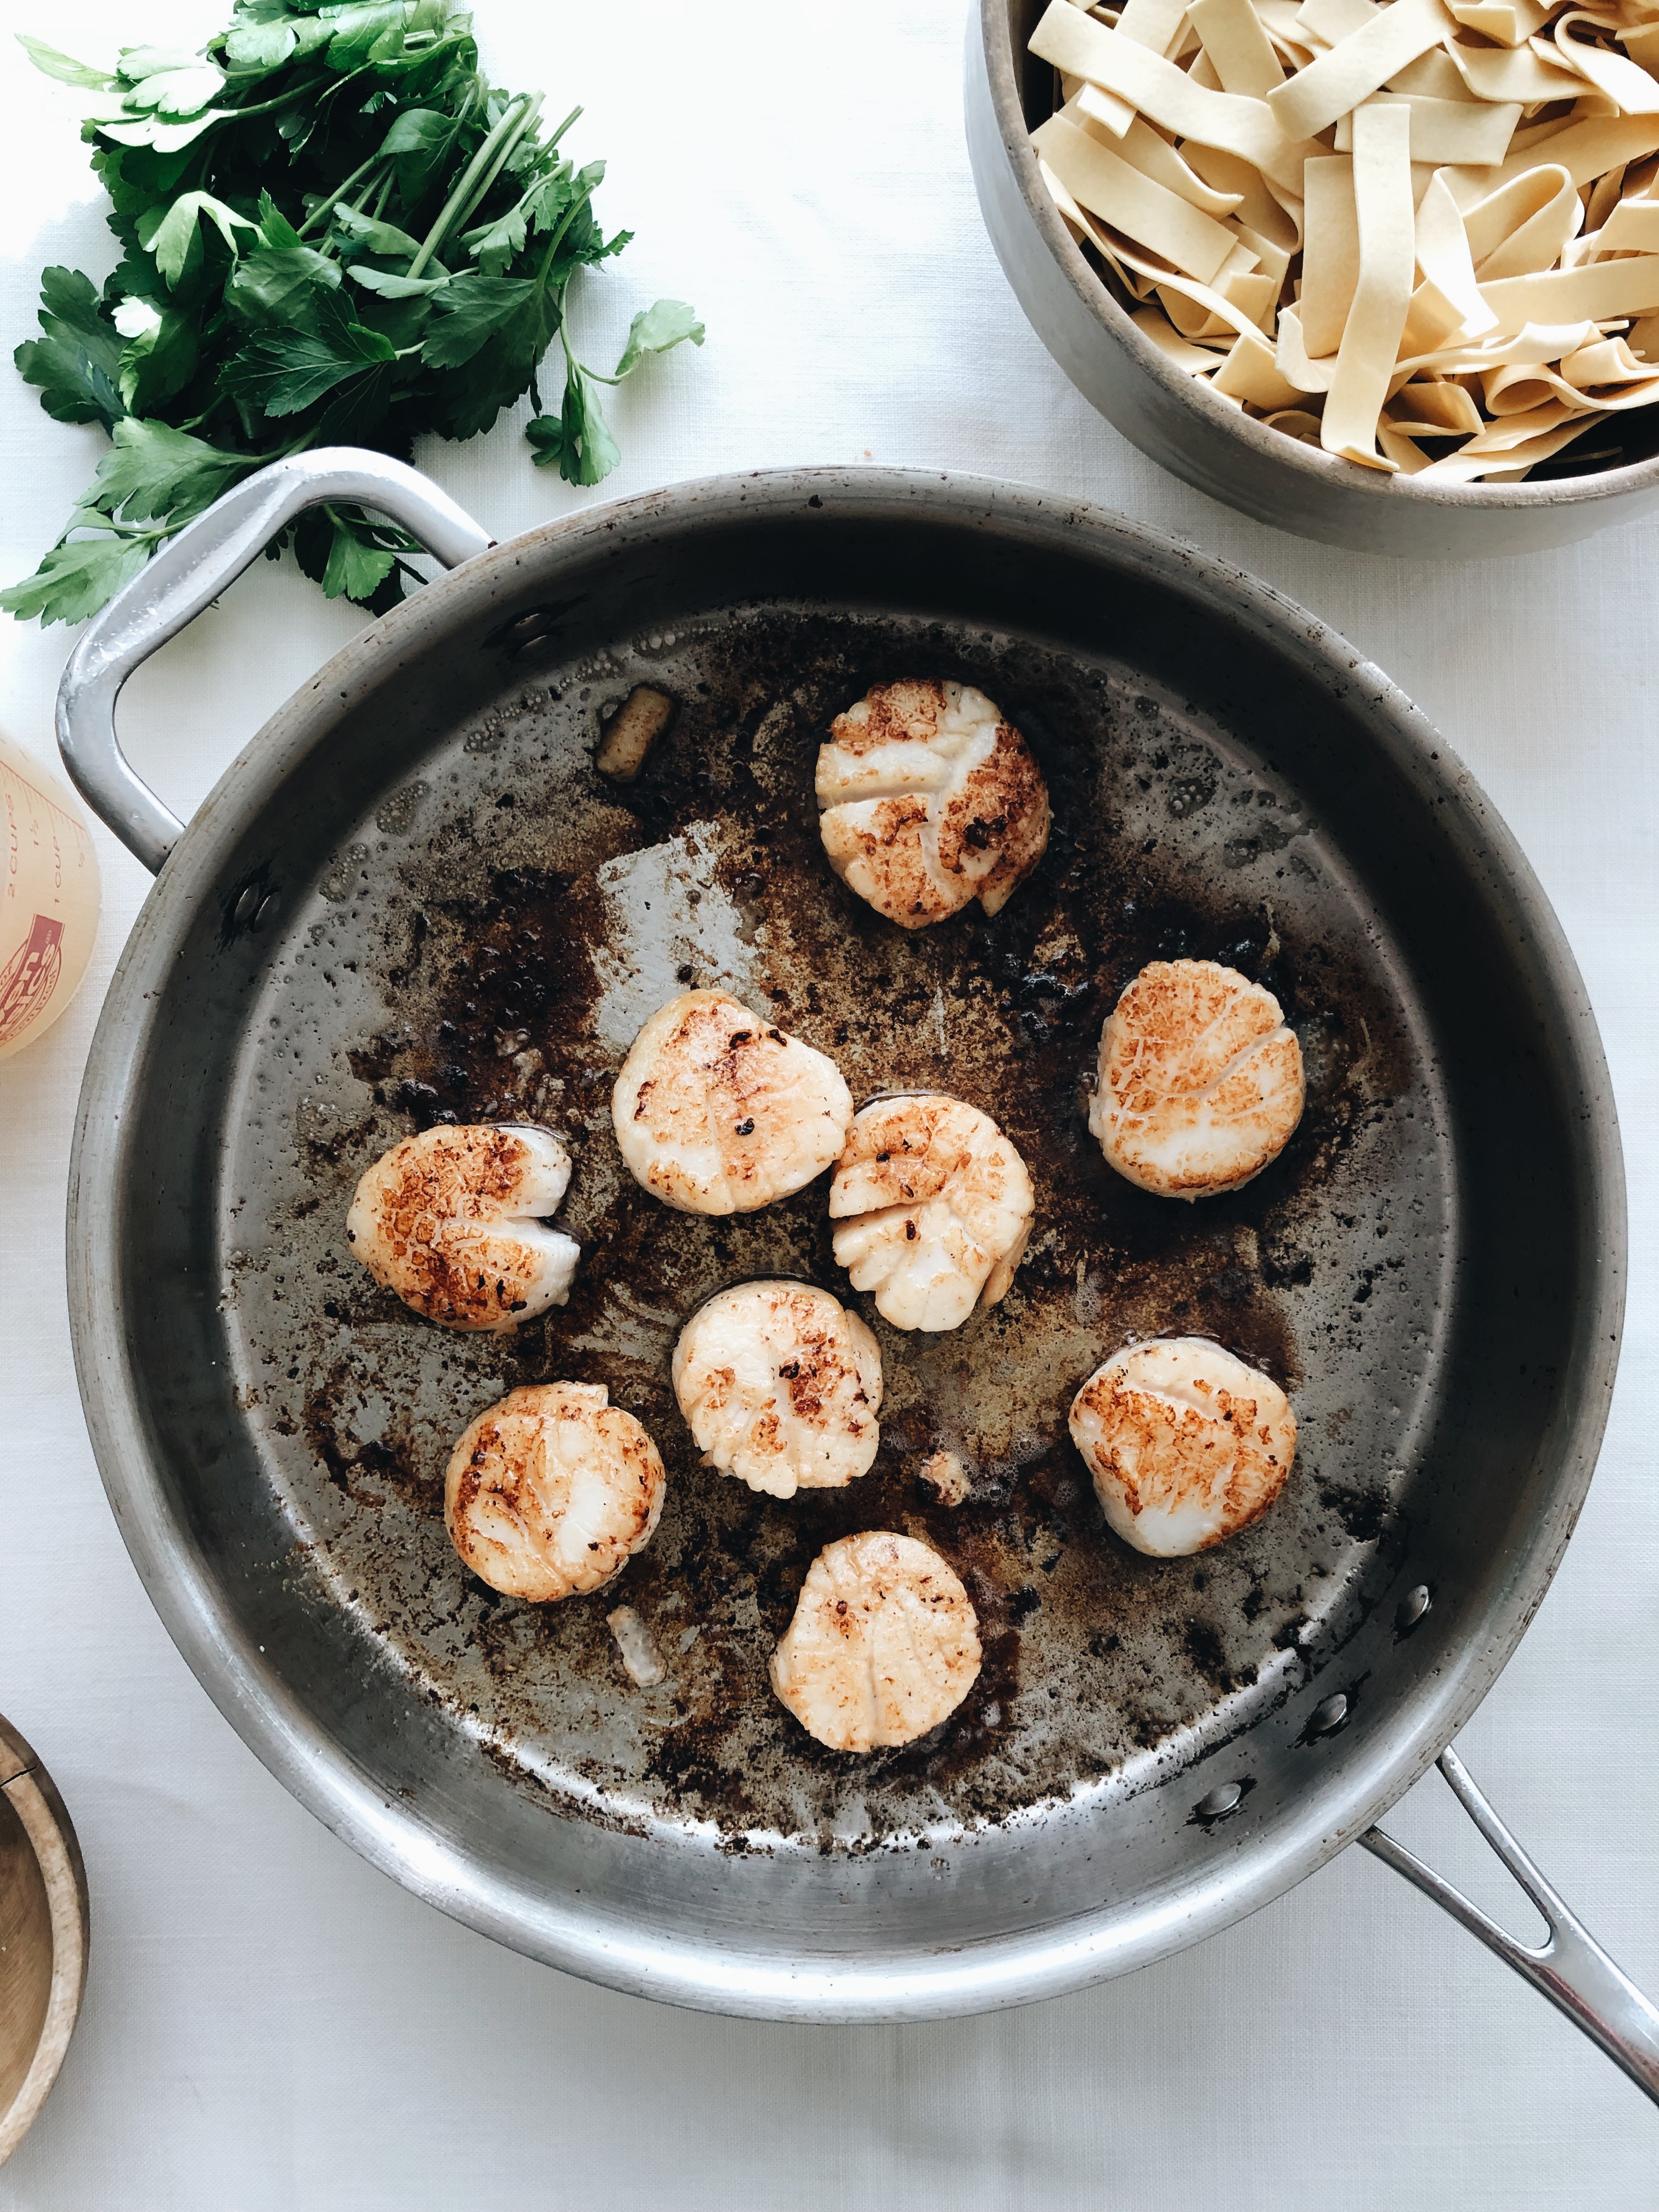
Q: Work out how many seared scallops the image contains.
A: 9